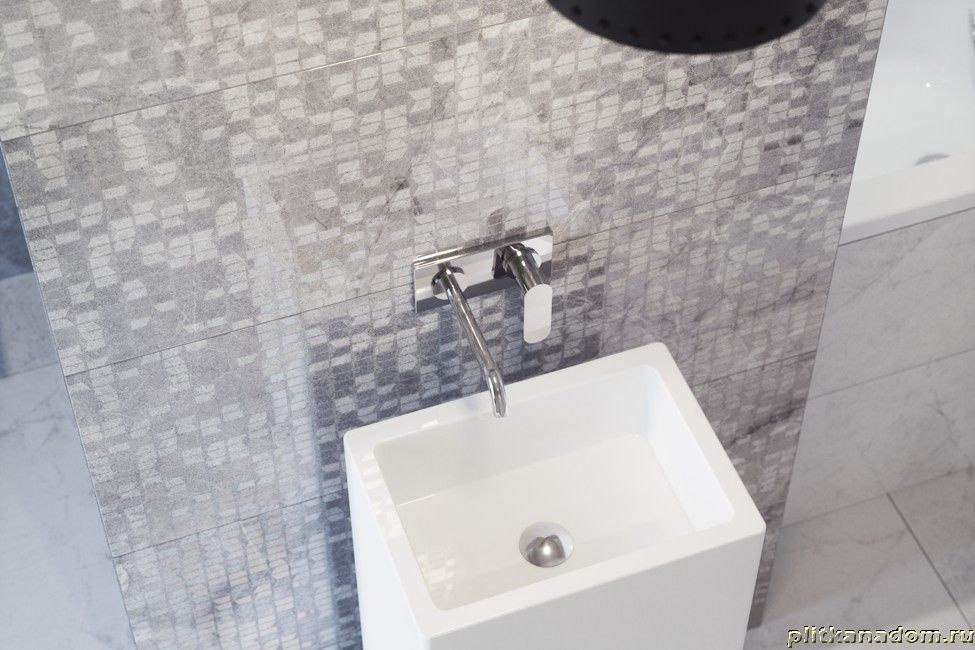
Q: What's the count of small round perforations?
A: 9